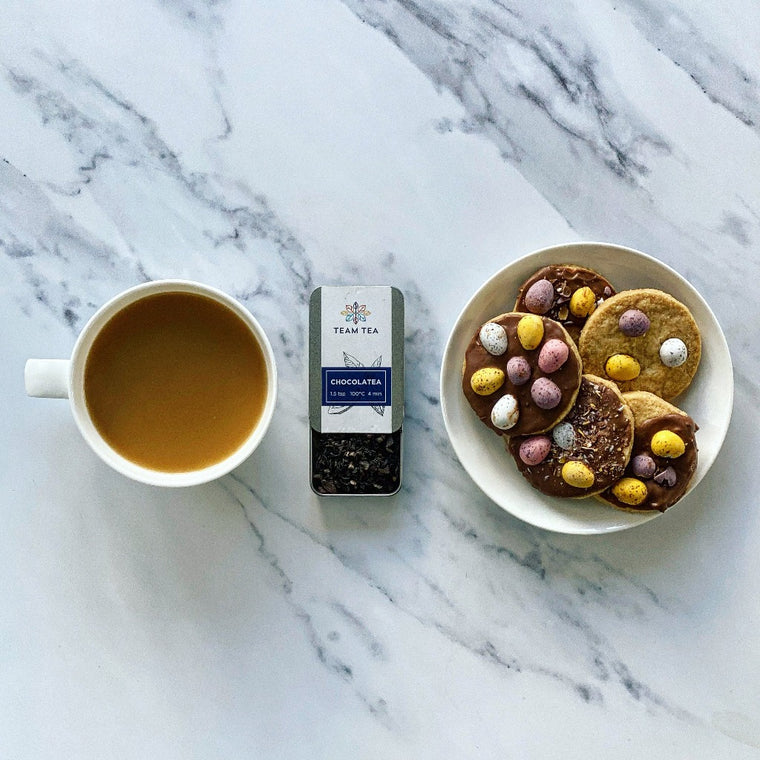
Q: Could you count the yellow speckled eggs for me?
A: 7